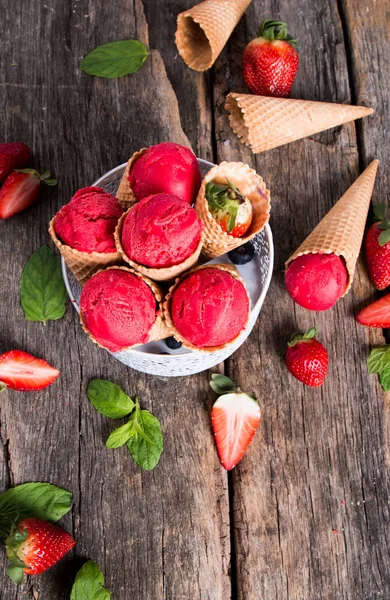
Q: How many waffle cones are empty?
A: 2